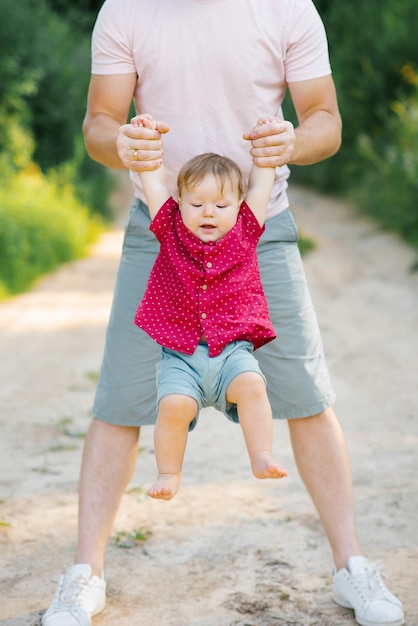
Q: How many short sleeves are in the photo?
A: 4